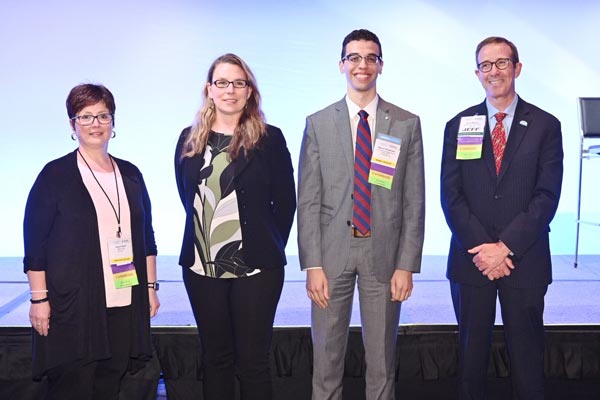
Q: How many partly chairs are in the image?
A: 1